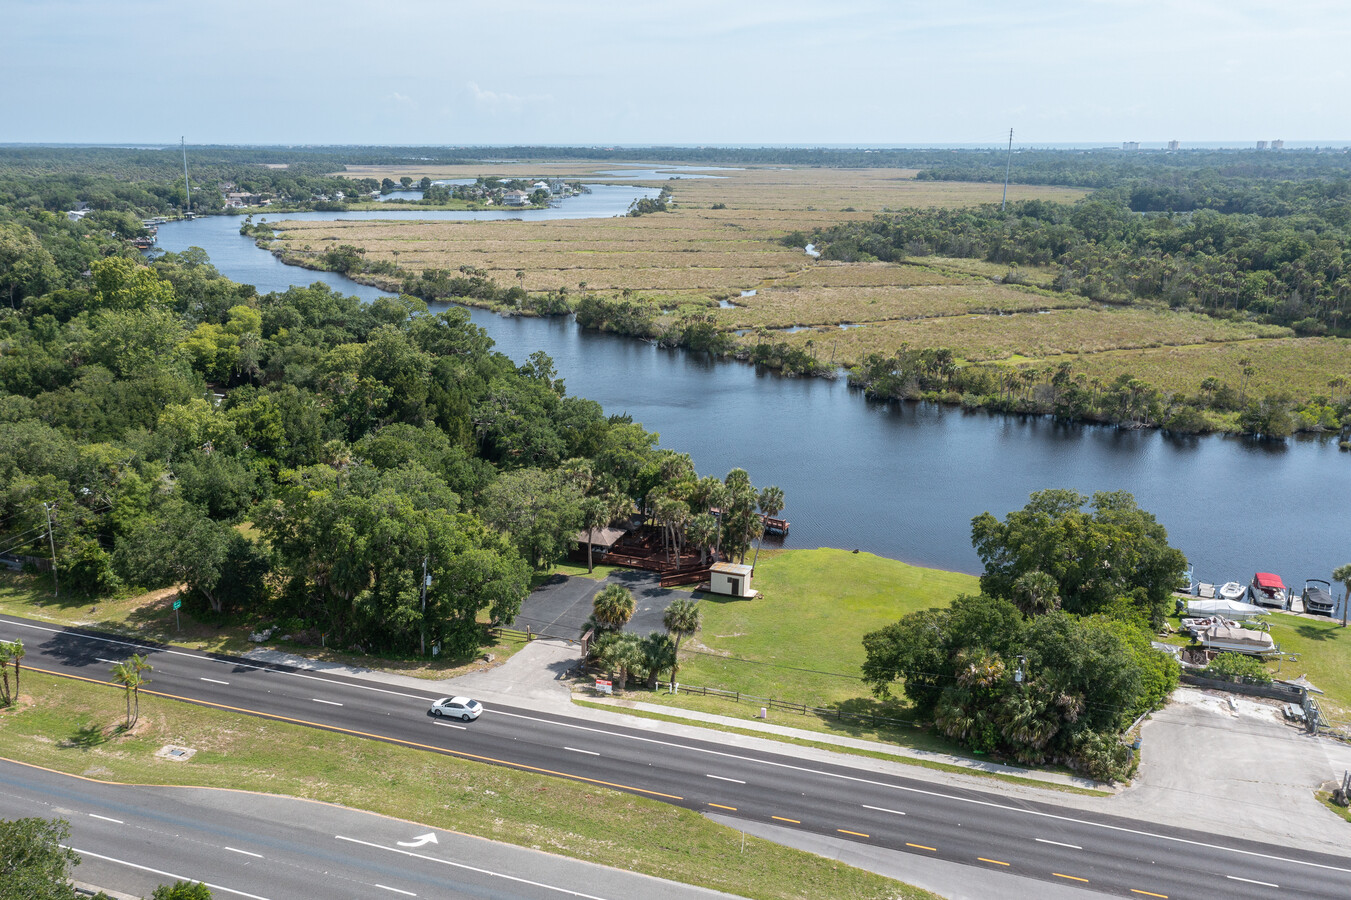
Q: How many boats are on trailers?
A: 3